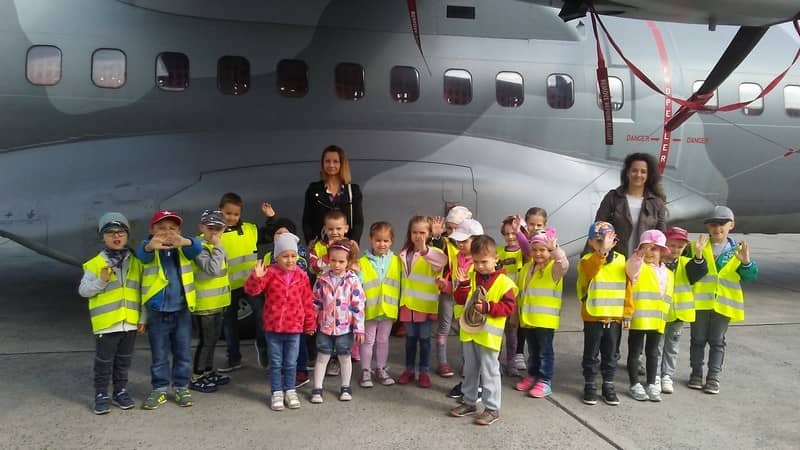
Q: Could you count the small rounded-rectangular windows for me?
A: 14